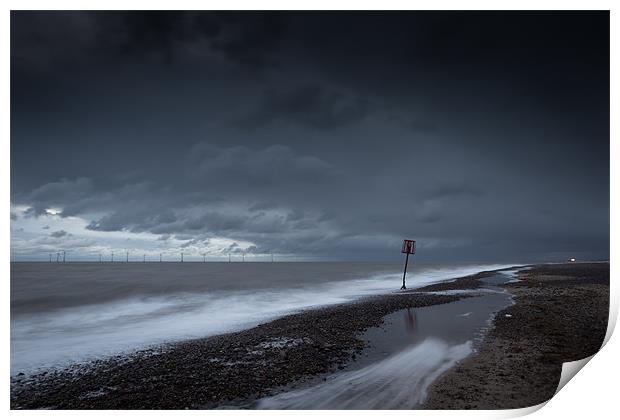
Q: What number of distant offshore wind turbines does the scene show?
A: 13